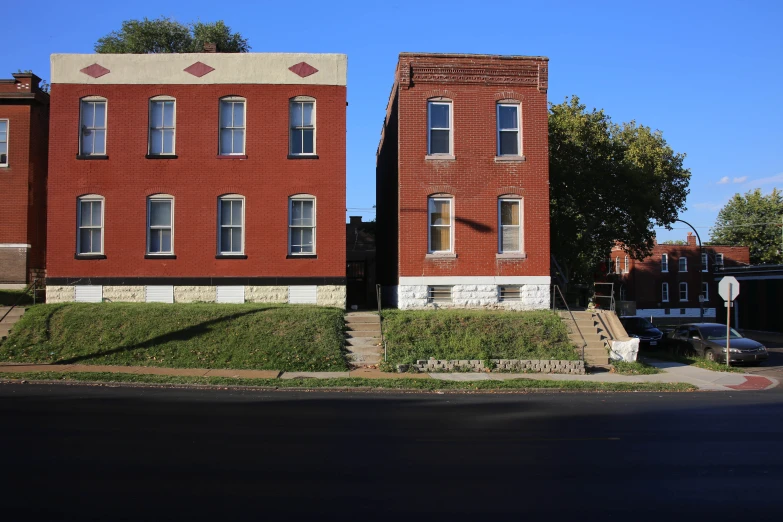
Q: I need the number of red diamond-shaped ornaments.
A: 3